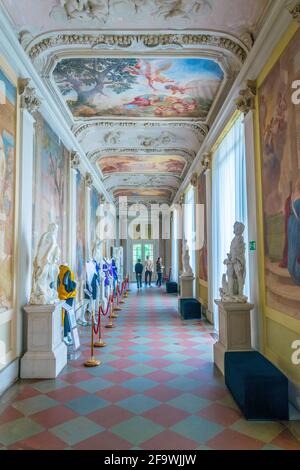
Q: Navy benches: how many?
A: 3